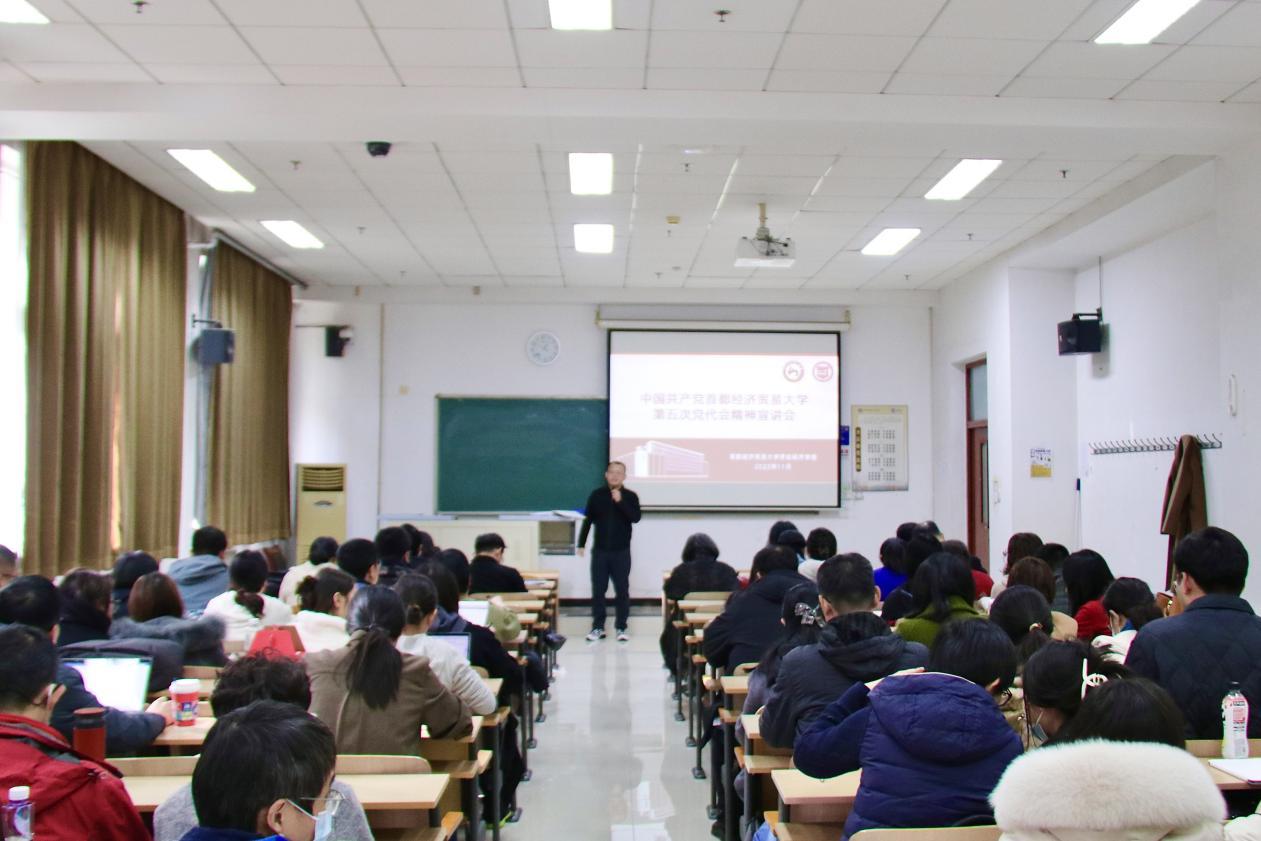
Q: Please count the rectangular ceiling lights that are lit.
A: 9